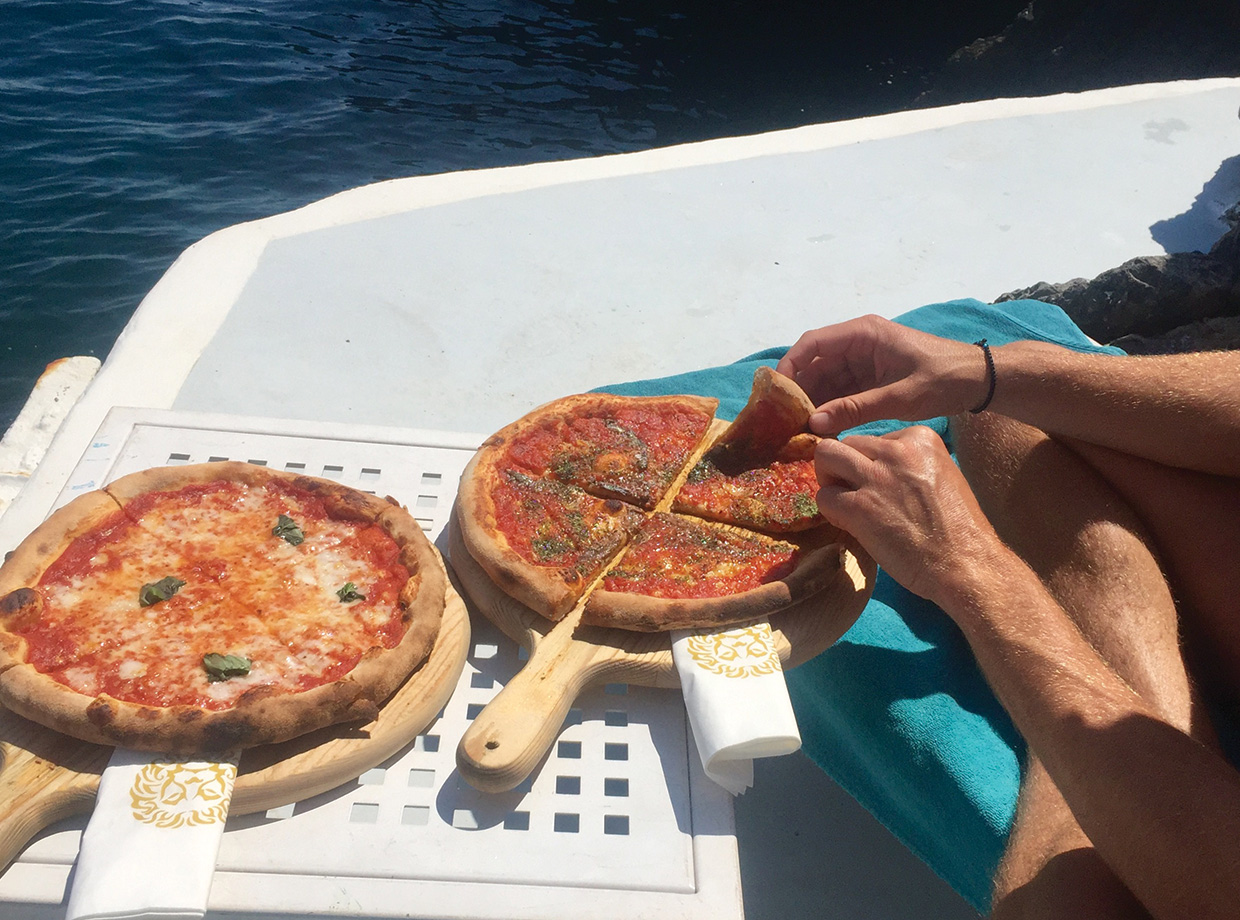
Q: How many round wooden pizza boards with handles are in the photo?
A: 2